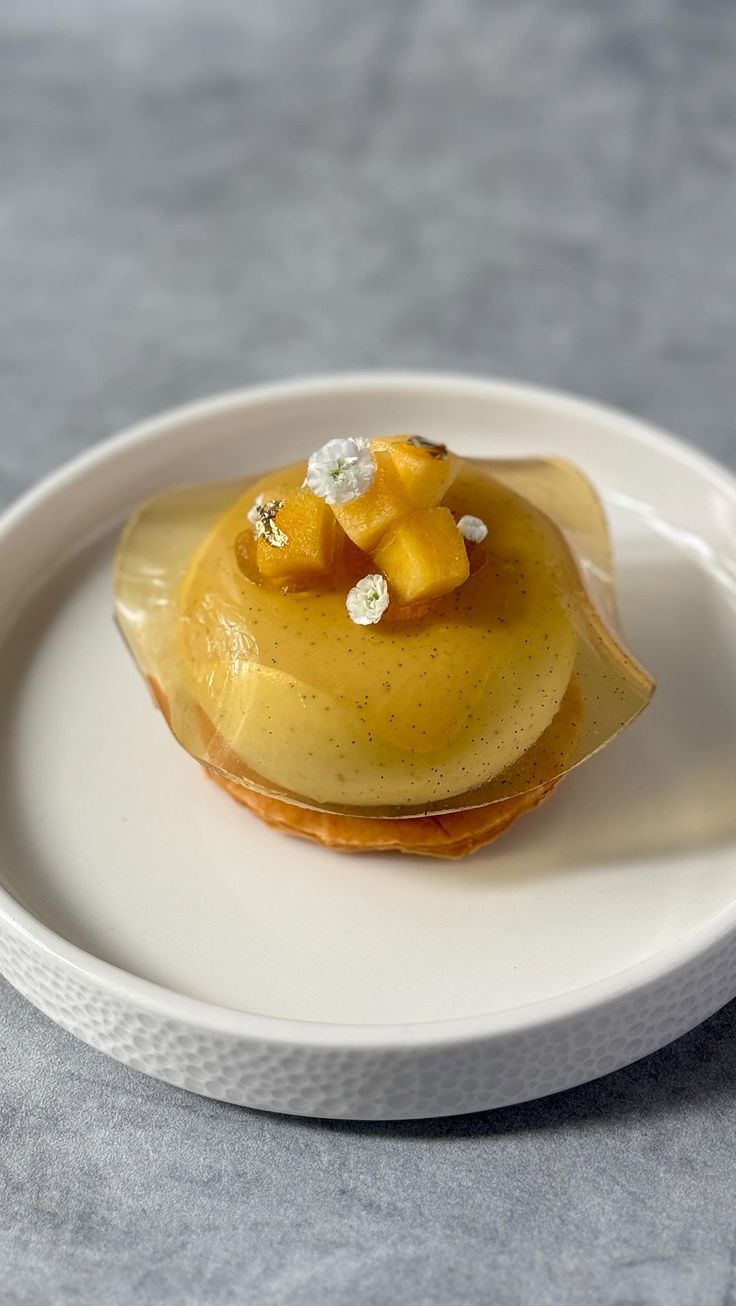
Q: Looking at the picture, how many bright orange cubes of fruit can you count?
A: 4